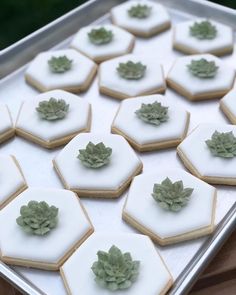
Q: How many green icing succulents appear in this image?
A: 13